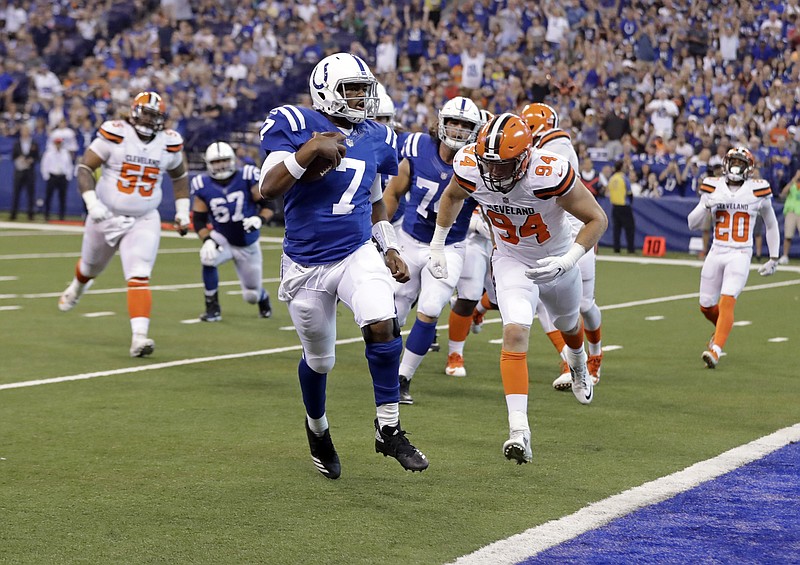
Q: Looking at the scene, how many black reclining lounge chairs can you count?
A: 0